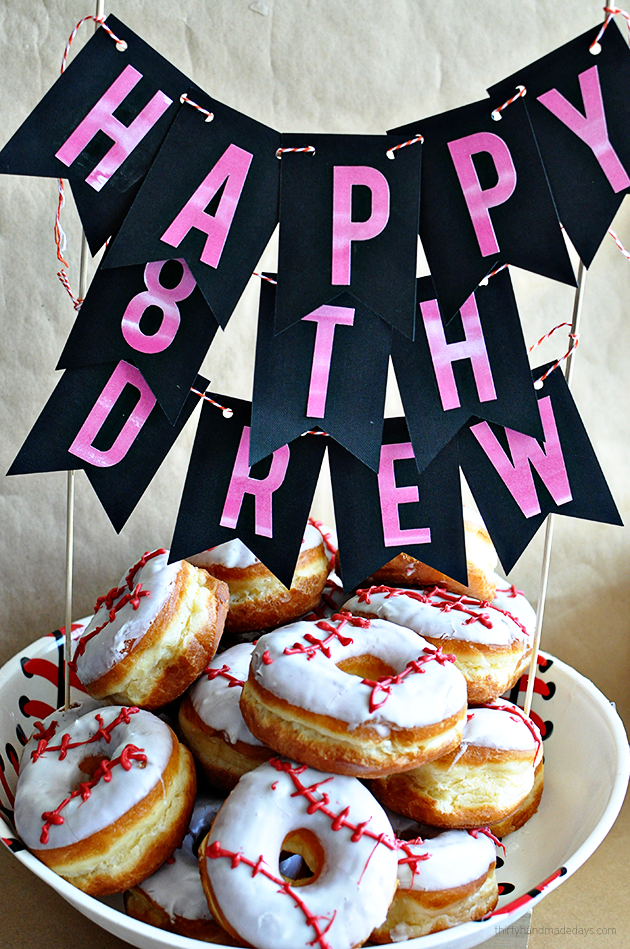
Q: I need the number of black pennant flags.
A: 12